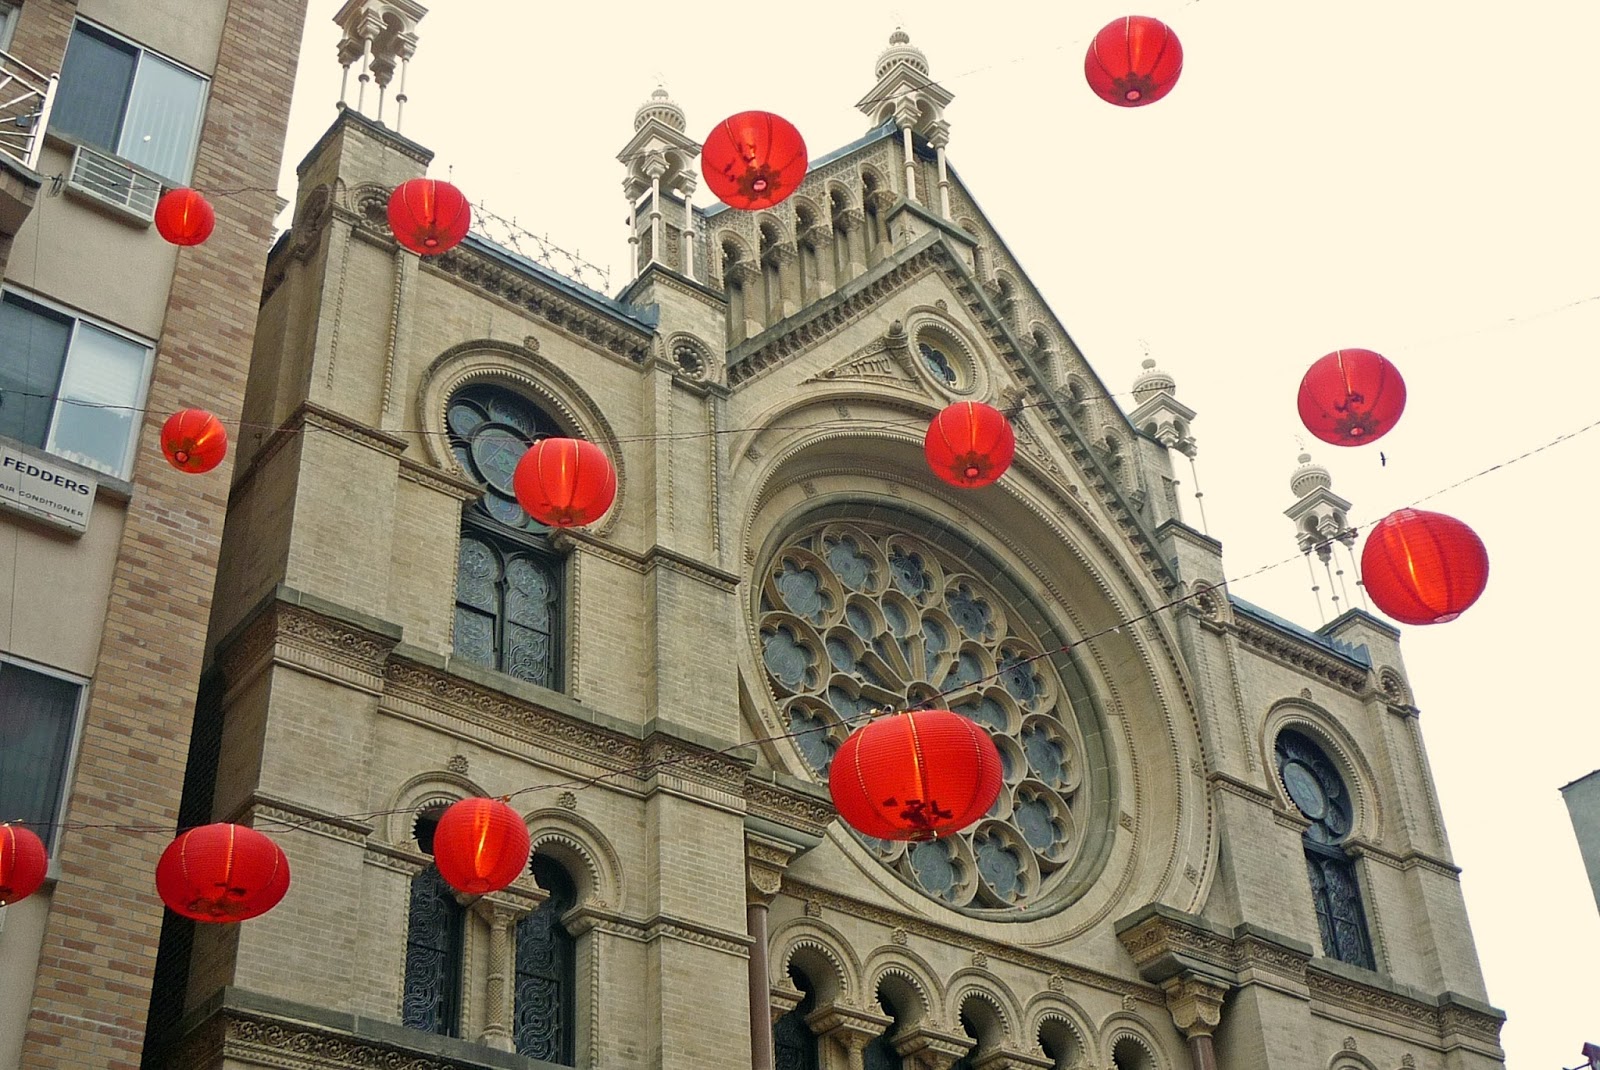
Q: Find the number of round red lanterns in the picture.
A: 13